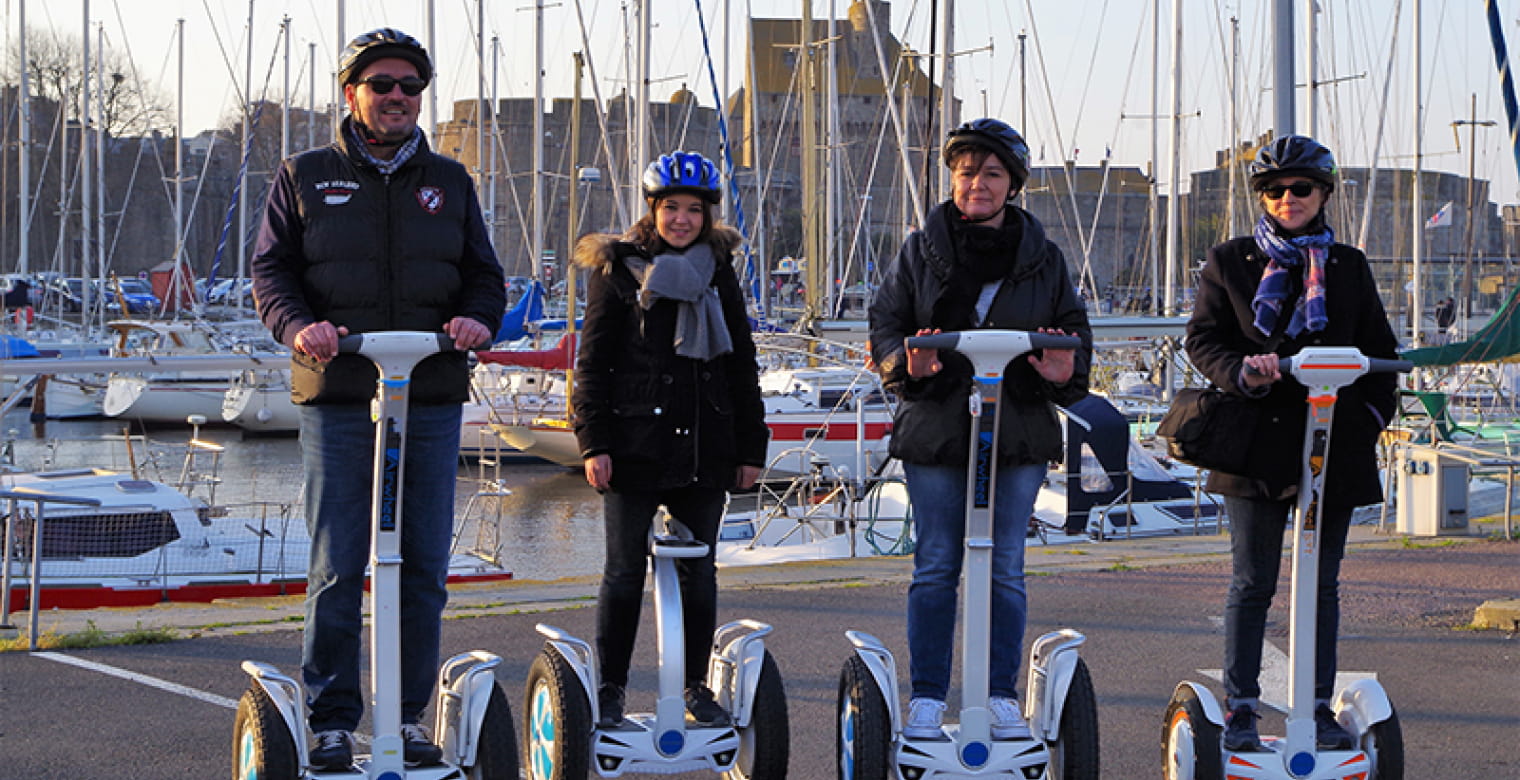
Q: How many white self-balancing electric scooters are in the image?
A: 4